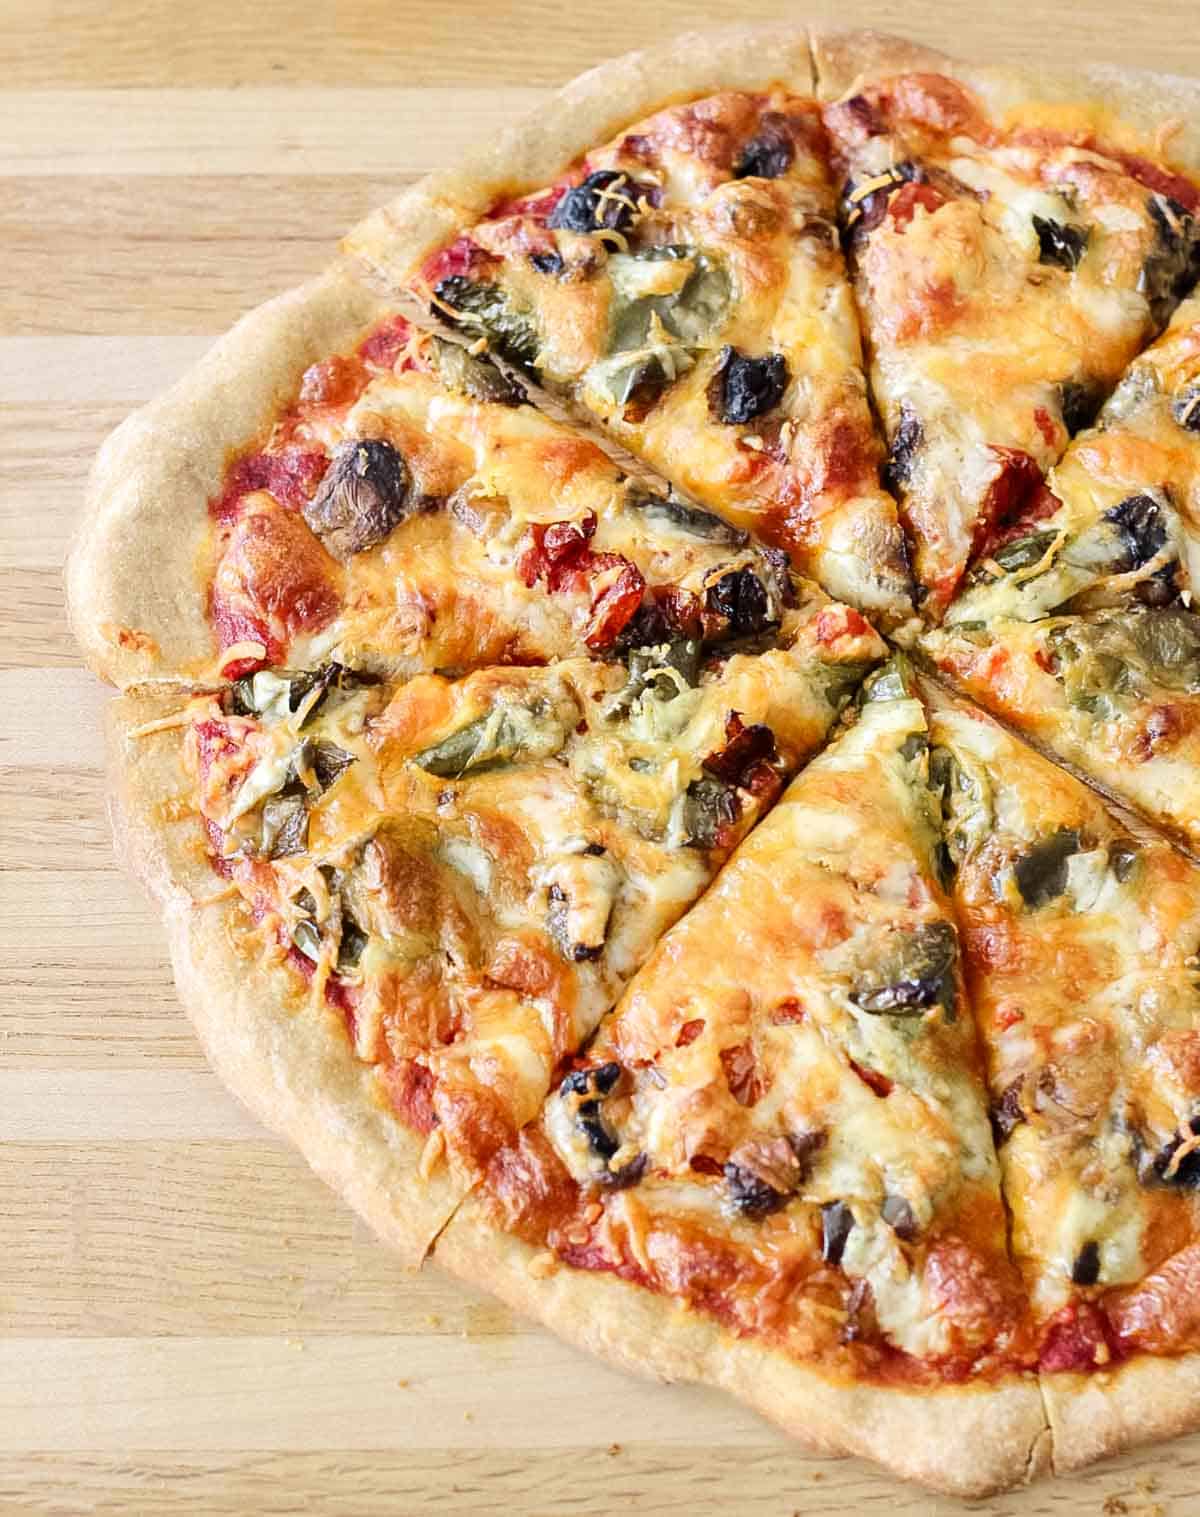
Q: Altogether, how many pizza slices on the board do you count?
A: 8